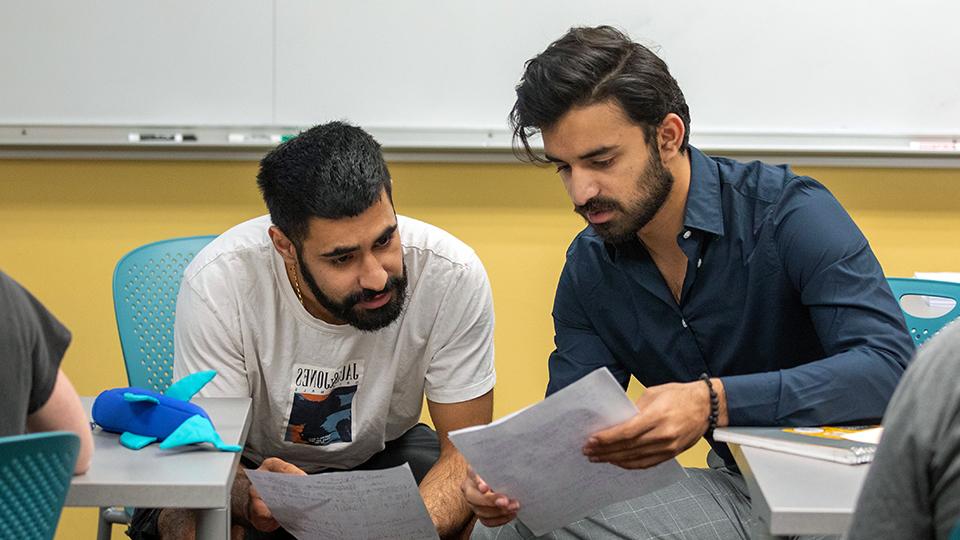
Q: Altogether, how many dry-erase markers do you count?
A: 3